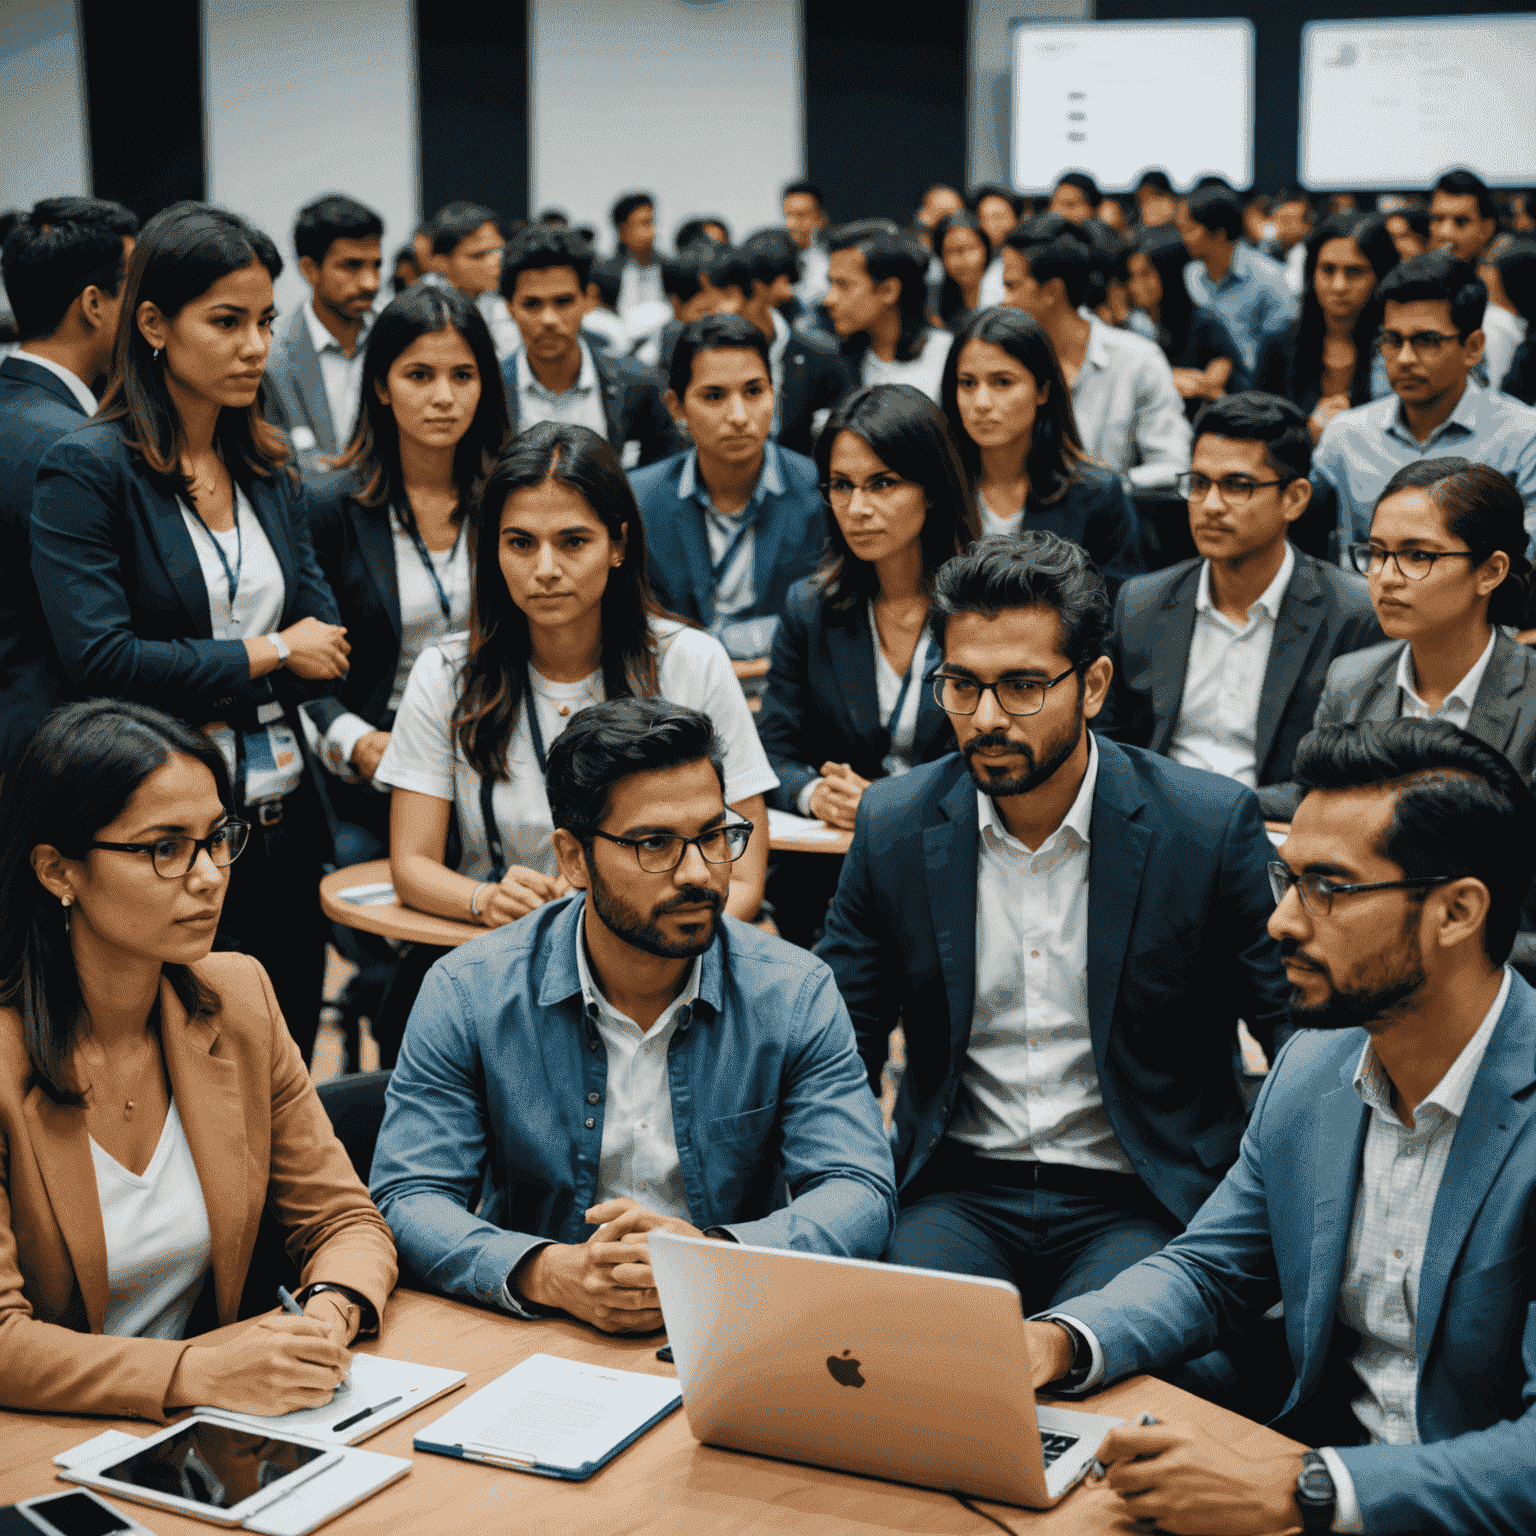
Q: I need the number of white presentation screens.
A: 2